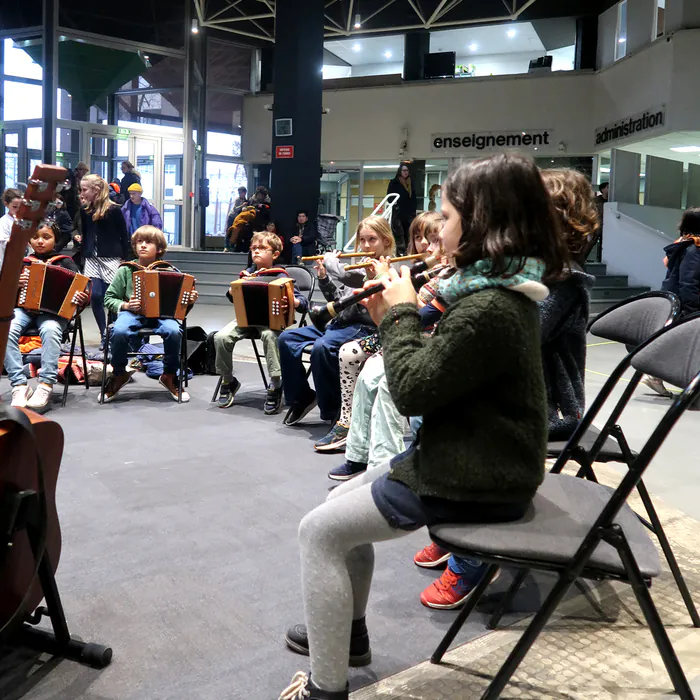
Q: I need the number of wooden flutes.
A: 2